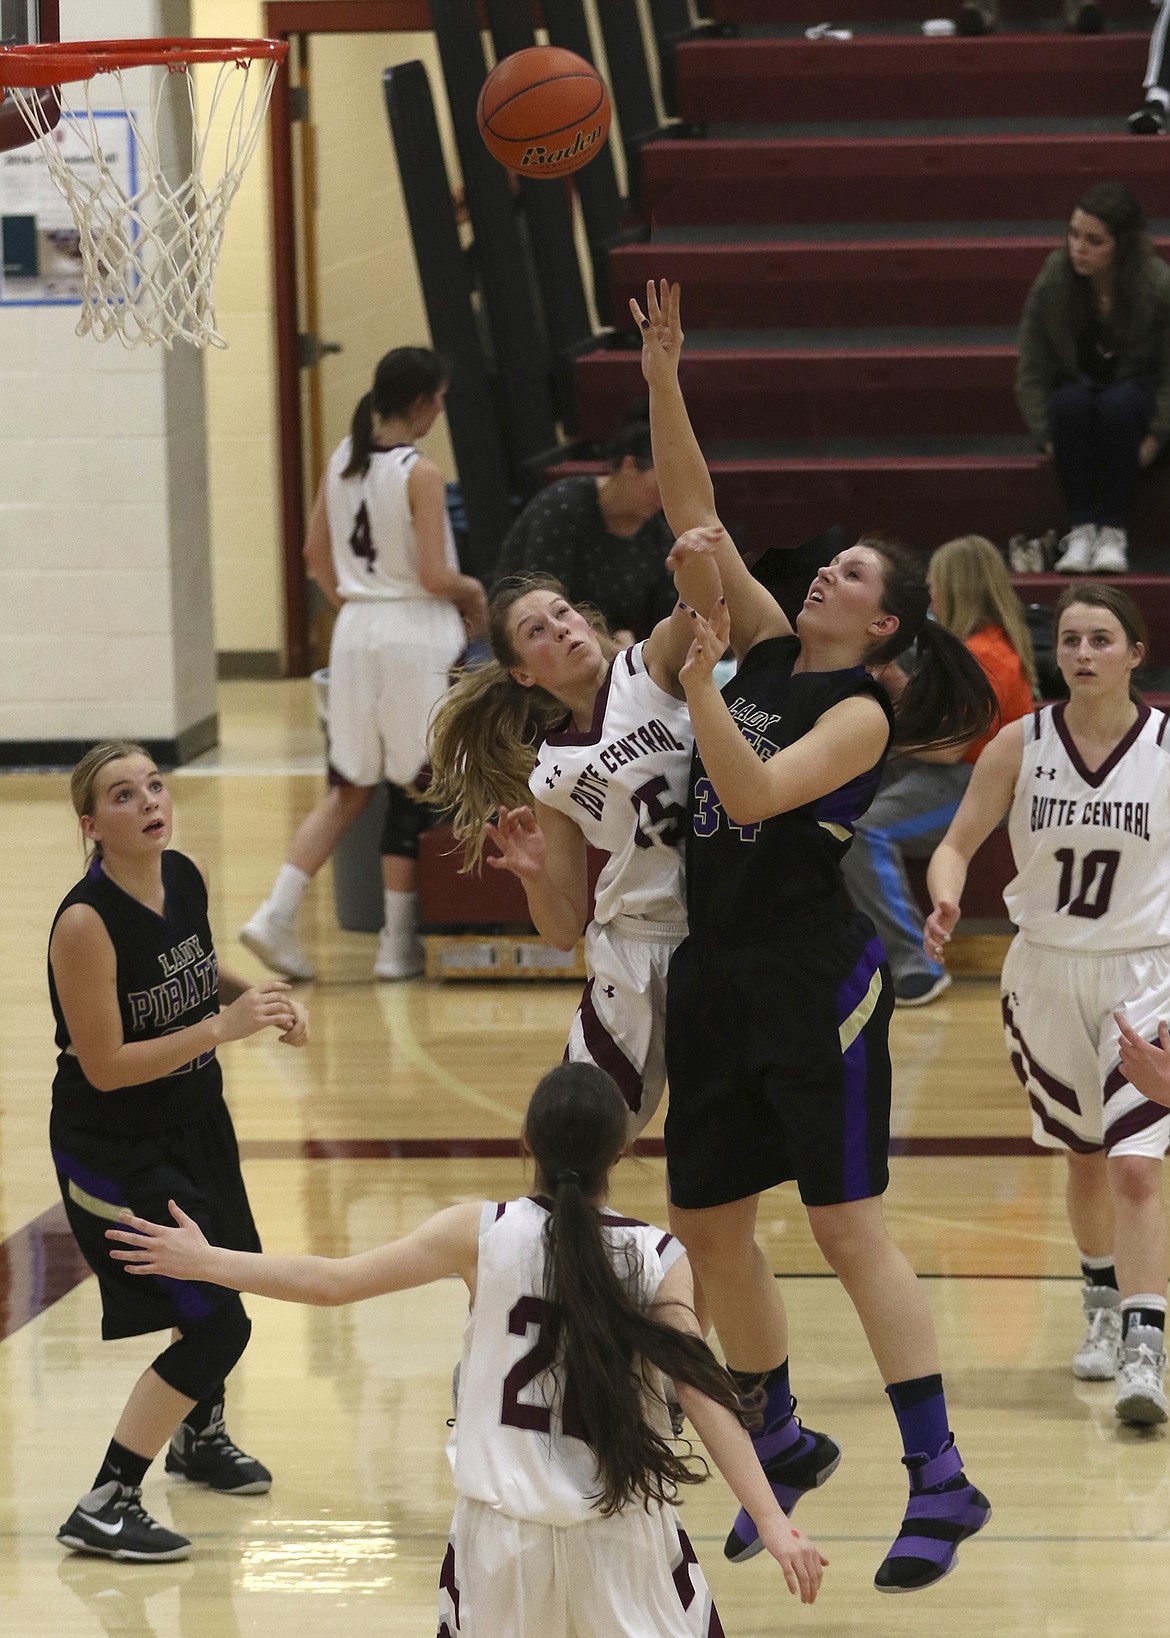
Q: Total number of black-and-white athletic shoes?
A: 2